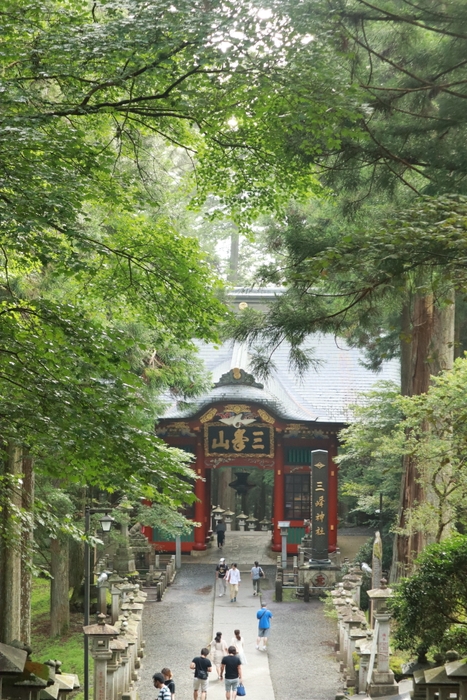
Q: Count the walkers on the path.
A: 11